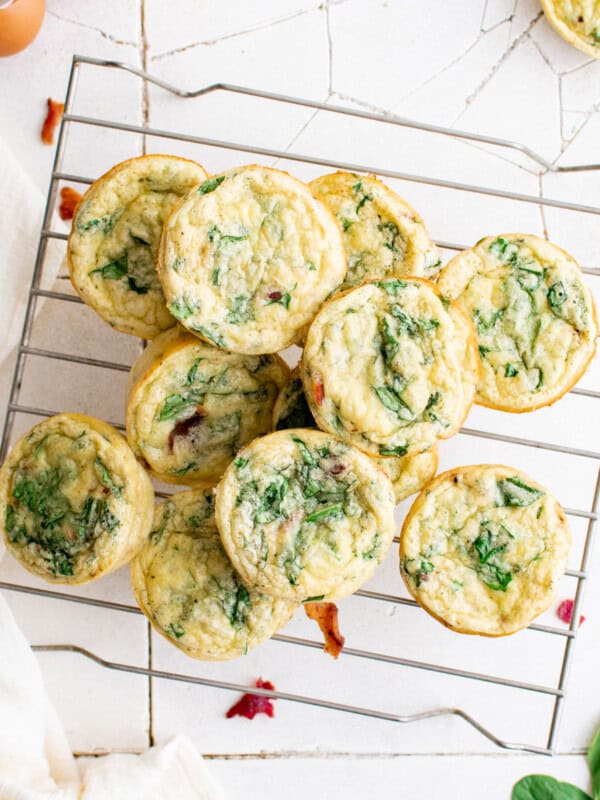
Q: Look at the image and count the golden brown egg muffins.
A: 12